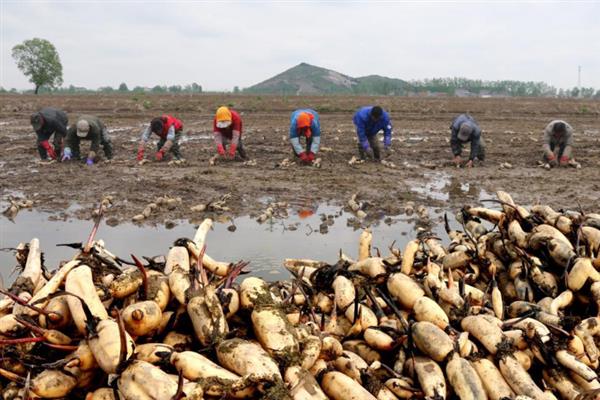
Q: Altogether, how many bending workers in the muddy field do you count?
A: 8